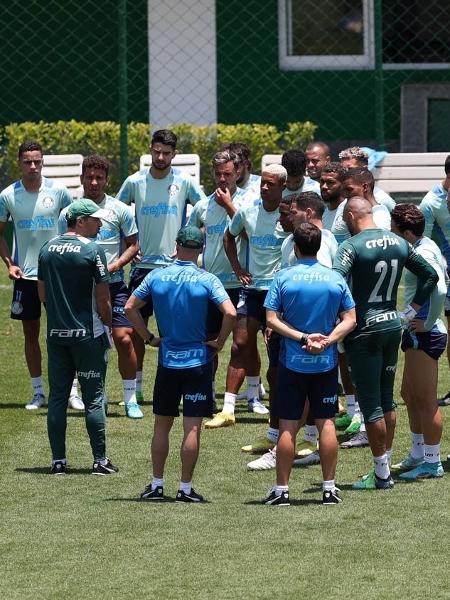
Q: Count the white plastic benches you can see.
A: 4